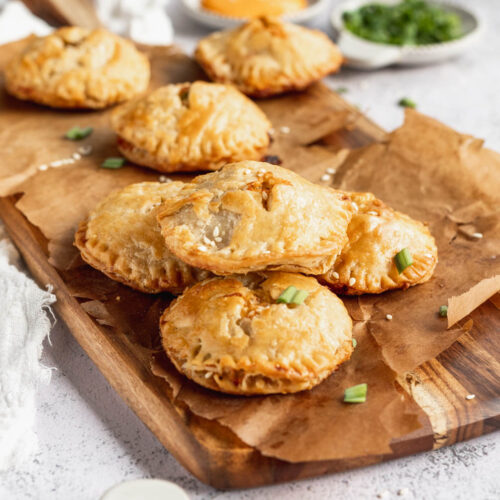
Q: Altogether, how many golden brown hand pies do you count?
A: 7